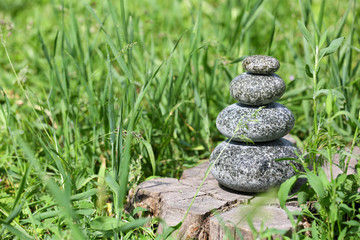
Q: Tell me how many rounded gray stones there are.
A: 4